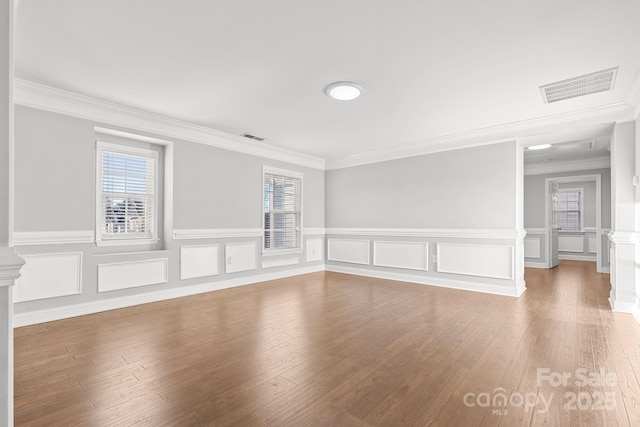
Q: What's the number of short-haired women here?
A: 0